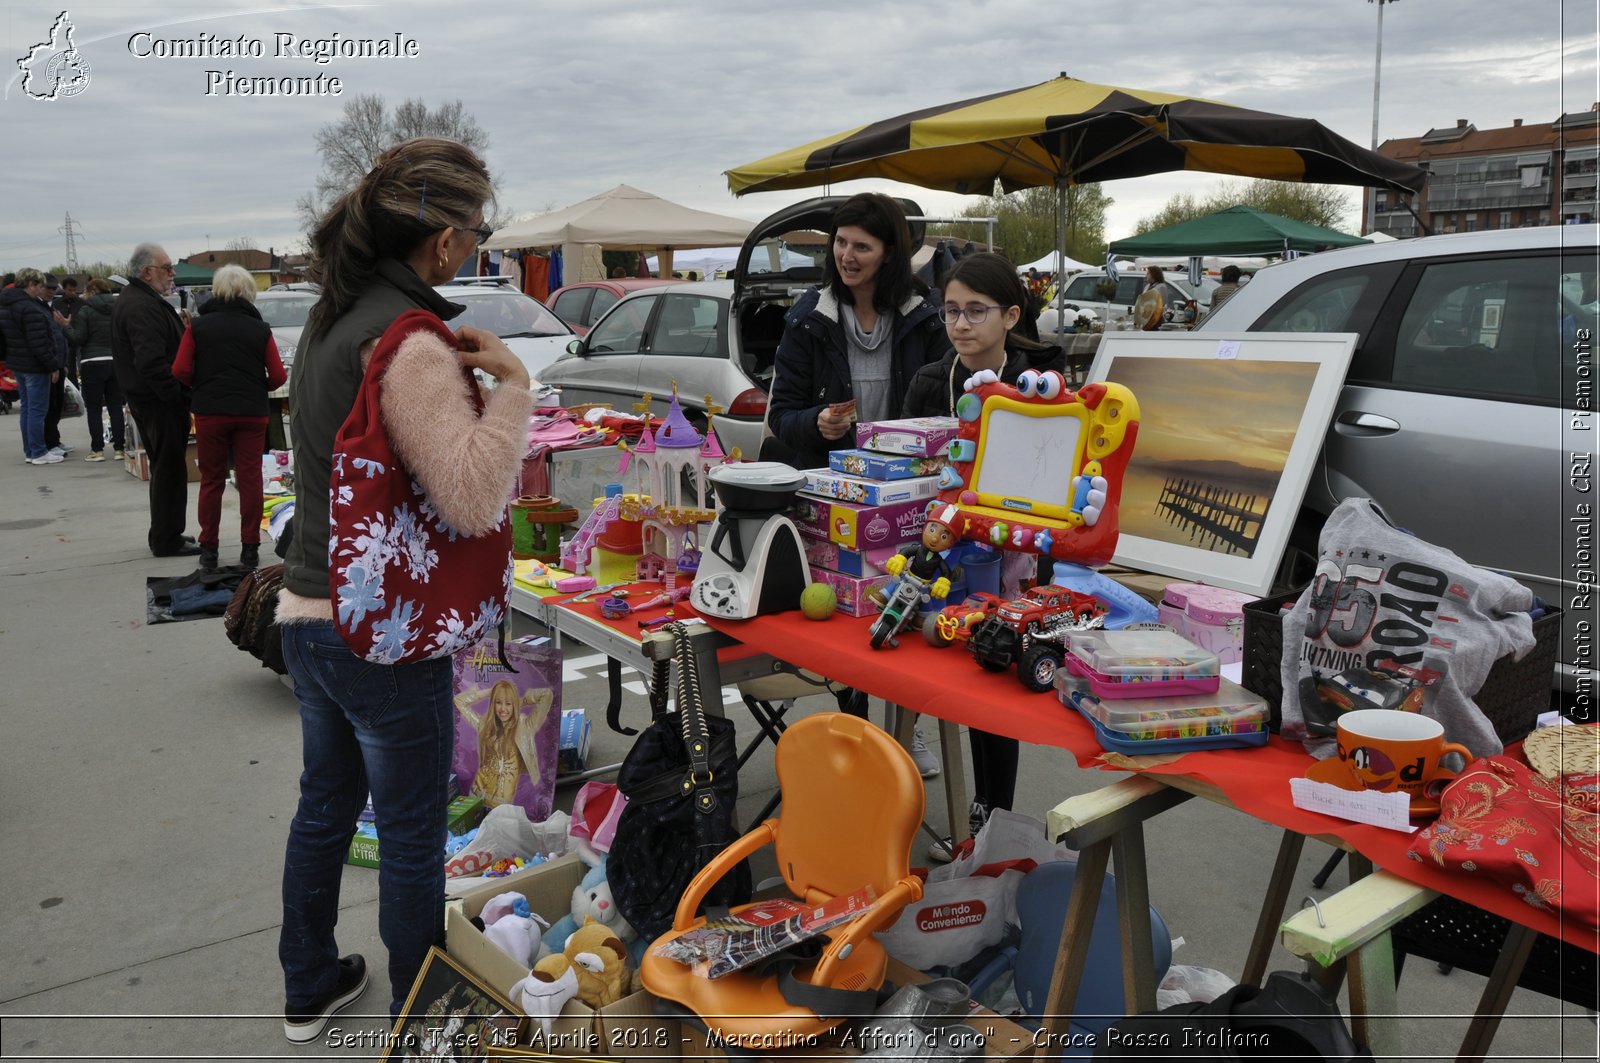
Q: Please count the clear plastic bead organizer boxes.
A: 2